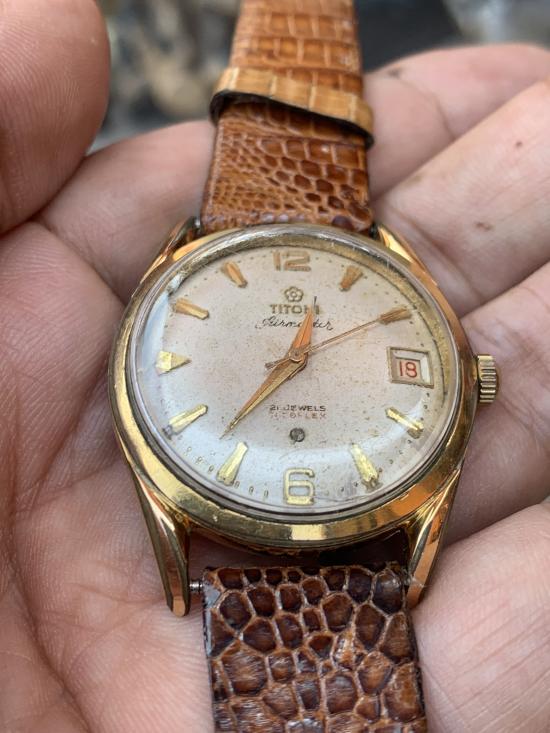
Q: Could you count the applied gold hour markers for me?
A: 11